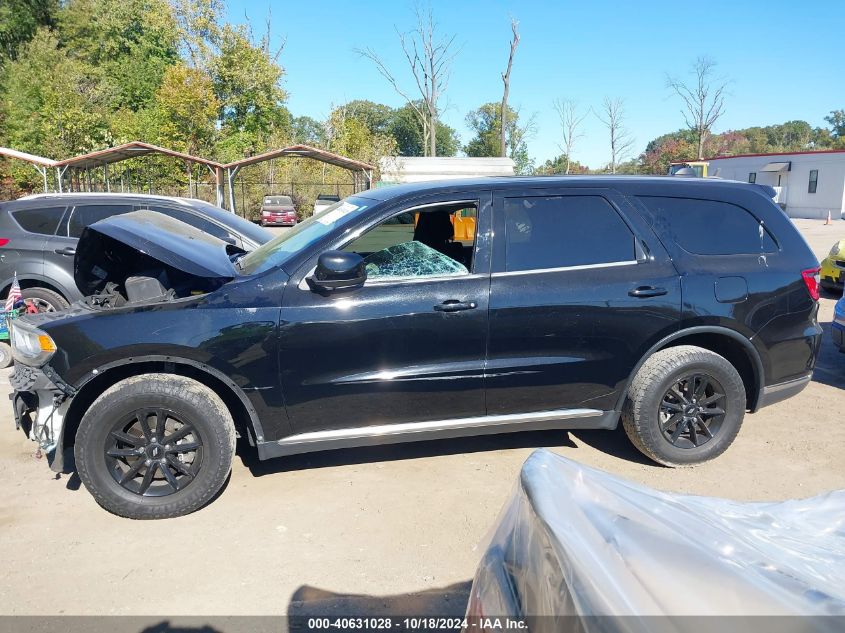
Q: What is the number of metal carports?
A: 3